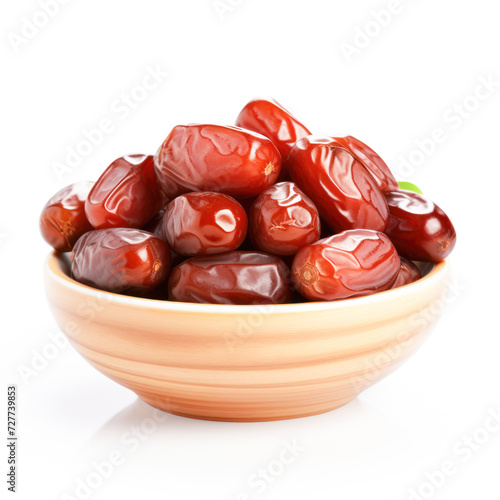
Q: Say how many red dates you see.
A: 13